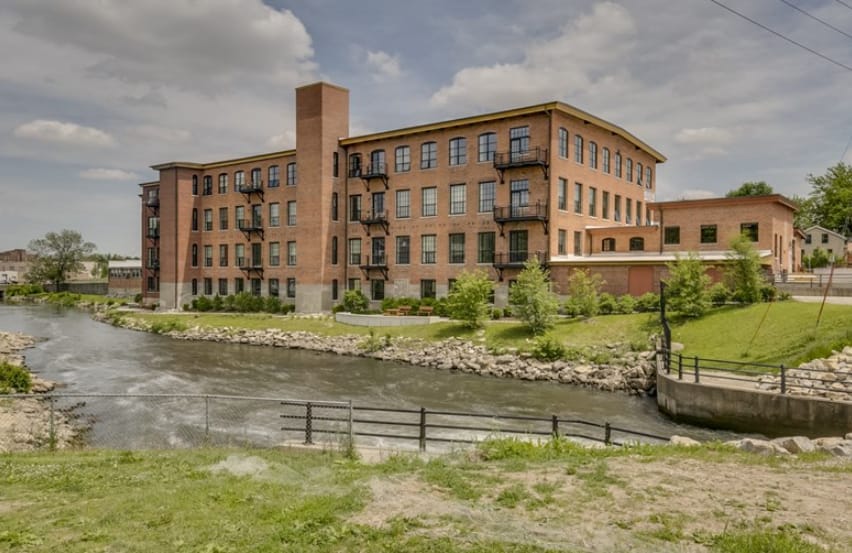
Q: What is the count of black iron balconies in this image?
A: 12